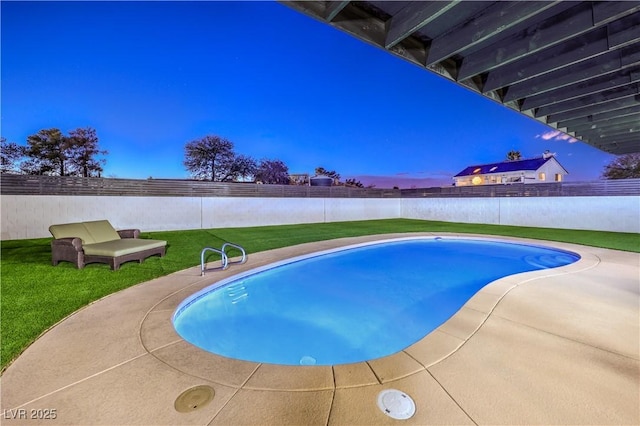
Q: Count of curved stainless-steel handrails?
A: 2